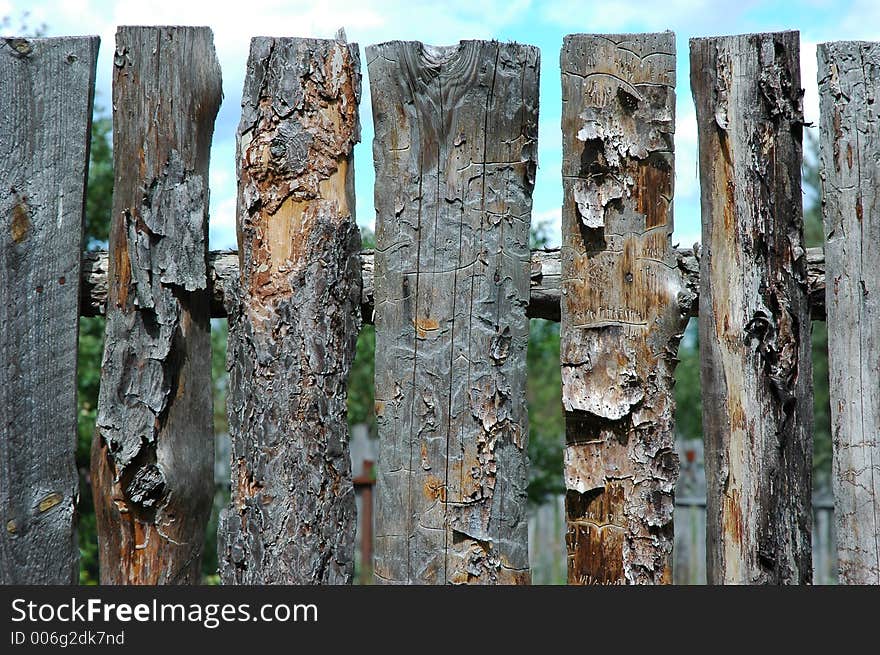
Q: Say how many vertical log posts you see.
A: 7